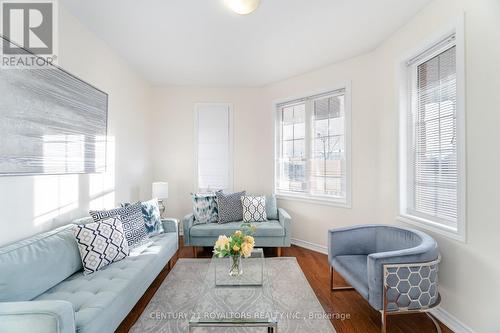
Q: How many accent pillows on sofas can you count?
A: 6